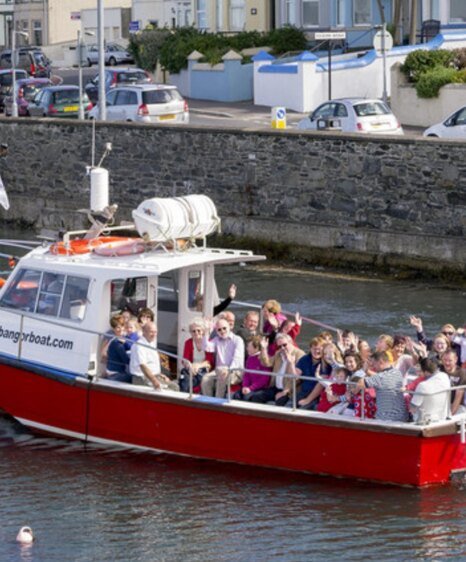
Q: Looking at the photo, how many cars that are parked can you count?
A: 9